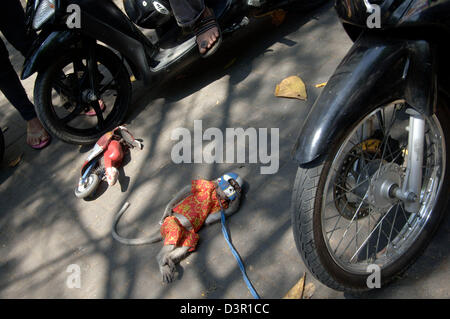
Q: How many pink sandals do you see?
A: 2